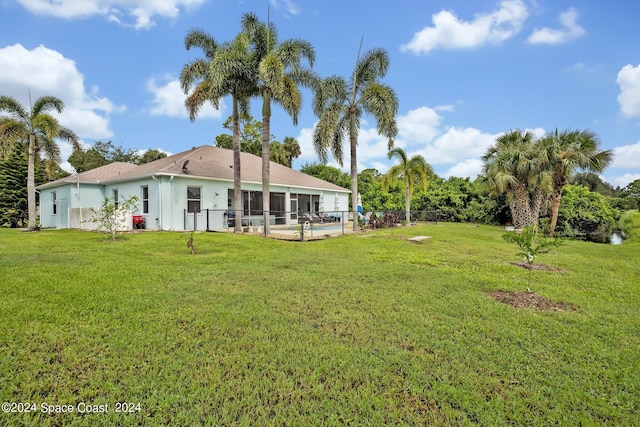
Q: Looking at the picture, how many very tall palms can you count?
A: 3